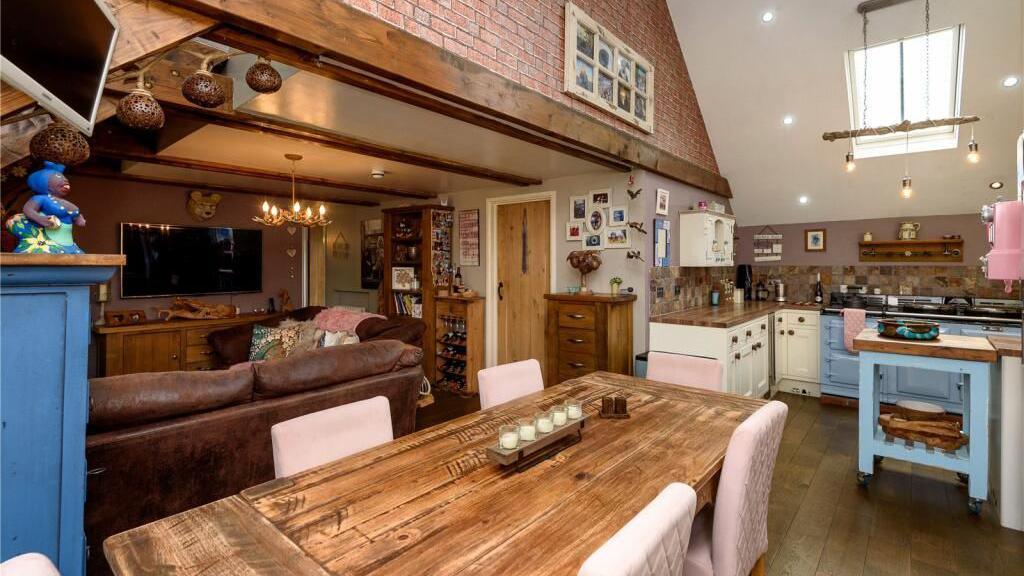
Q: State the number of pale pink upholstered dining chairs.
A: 6